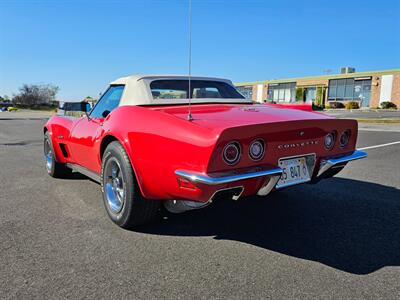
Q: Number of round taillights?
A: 4